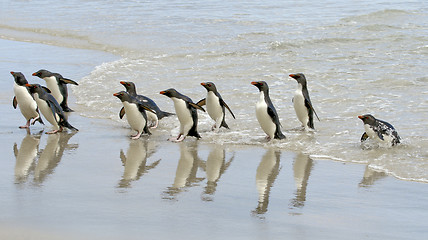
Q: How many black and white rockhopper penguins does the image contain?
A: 10